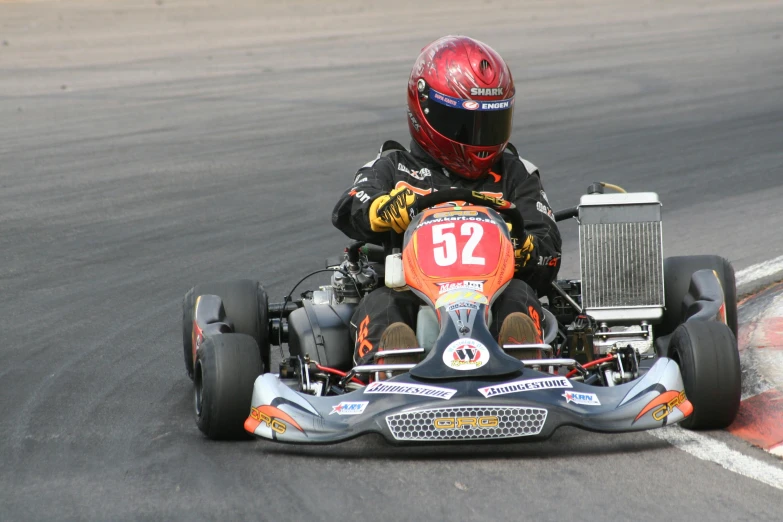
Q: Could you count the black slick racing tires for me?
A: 4